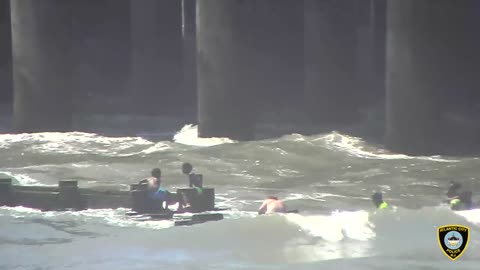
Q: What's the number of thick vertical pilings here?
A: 3